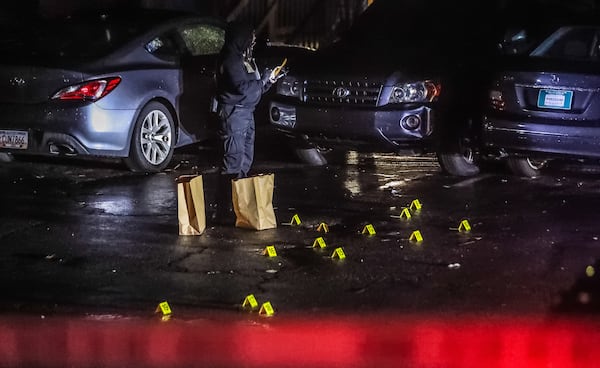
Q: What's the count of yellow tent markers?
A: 13